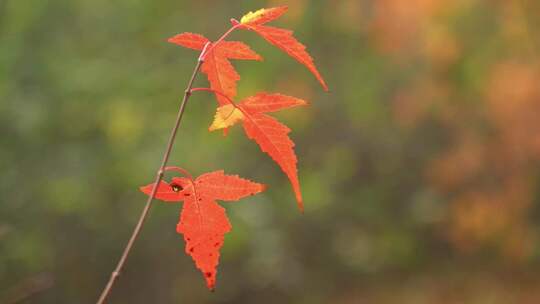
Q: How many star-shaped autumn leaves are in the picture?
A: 4